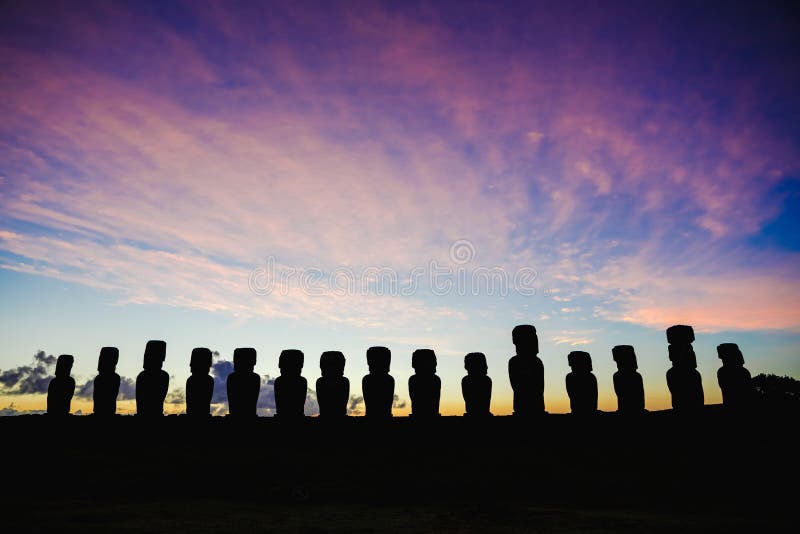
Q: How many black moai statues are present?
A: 15